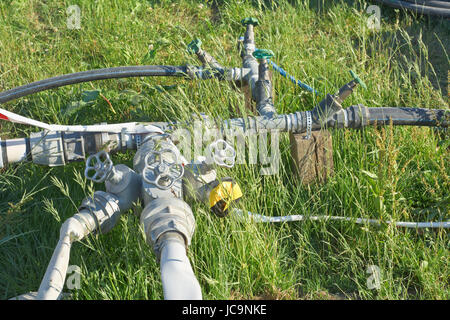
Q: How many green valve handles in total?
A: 4